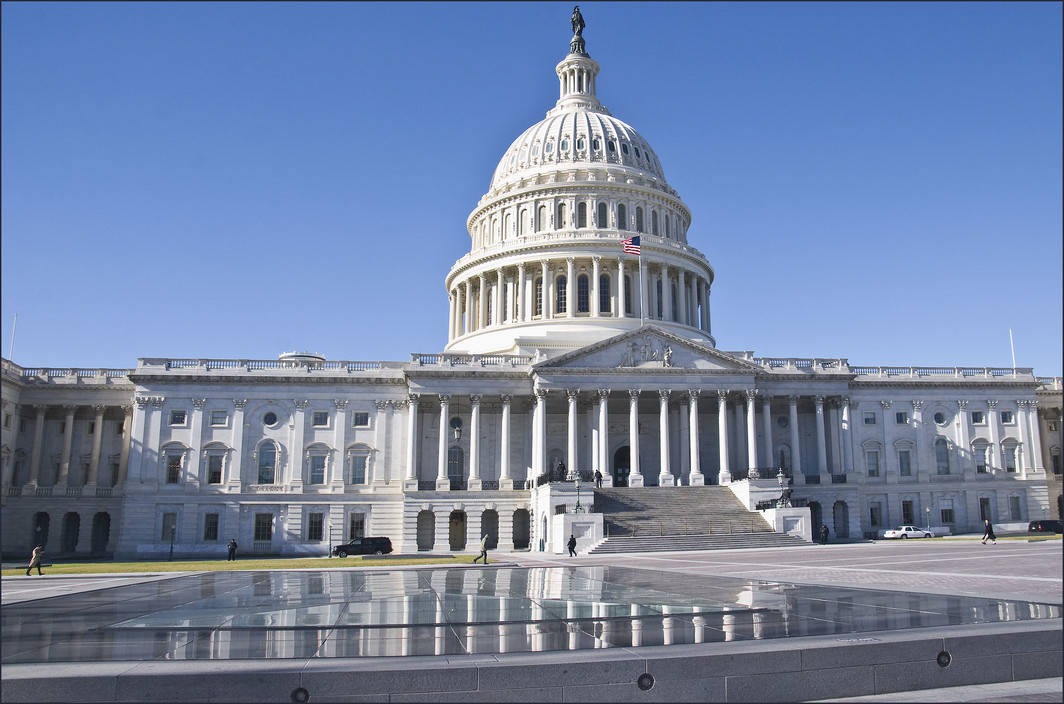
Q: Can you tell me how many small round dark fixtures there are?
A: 3